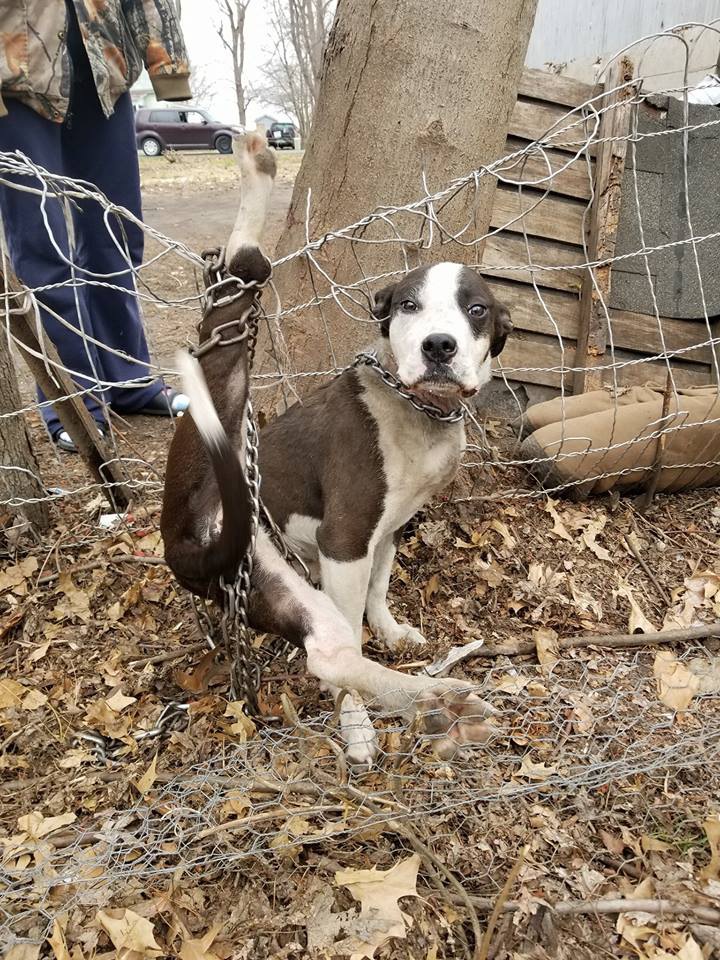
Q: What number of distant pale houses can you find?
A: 2